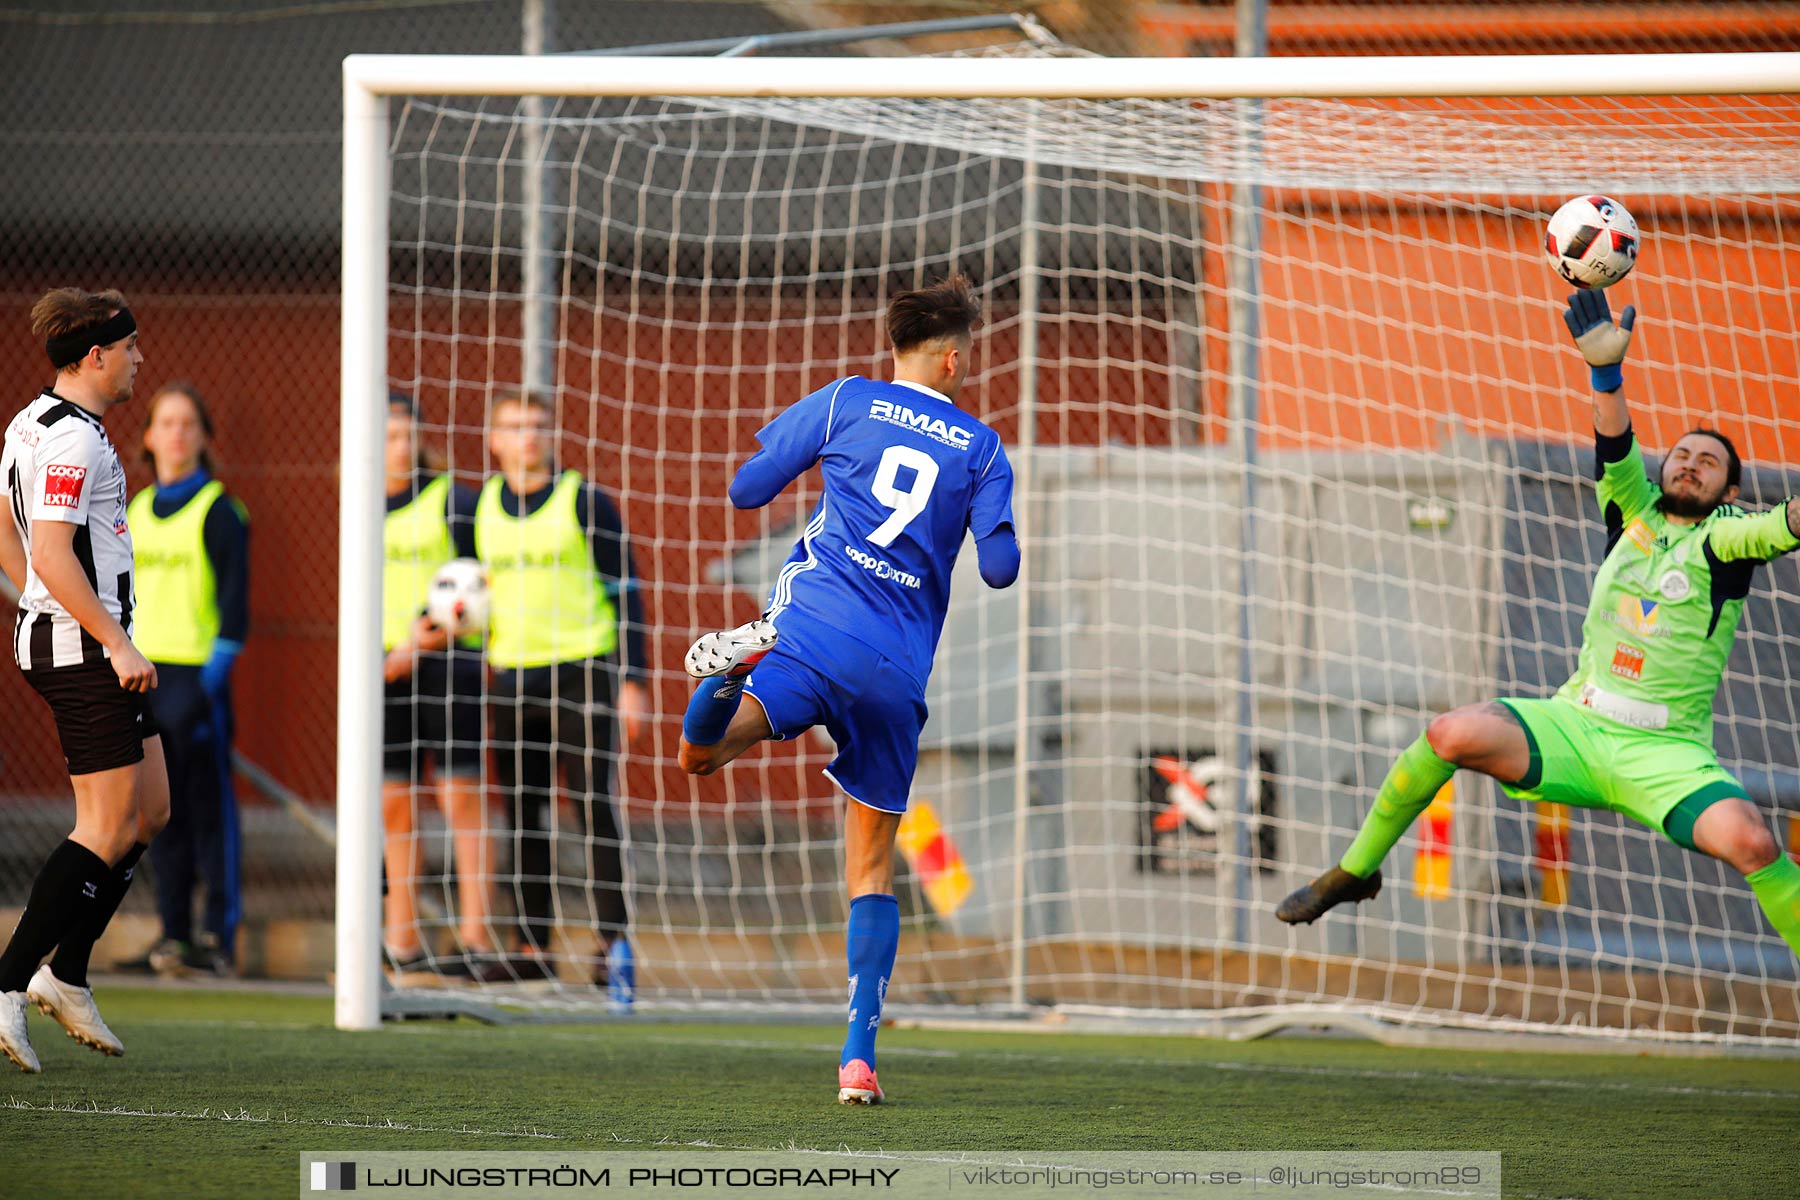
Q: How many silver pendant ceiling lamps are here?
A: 0